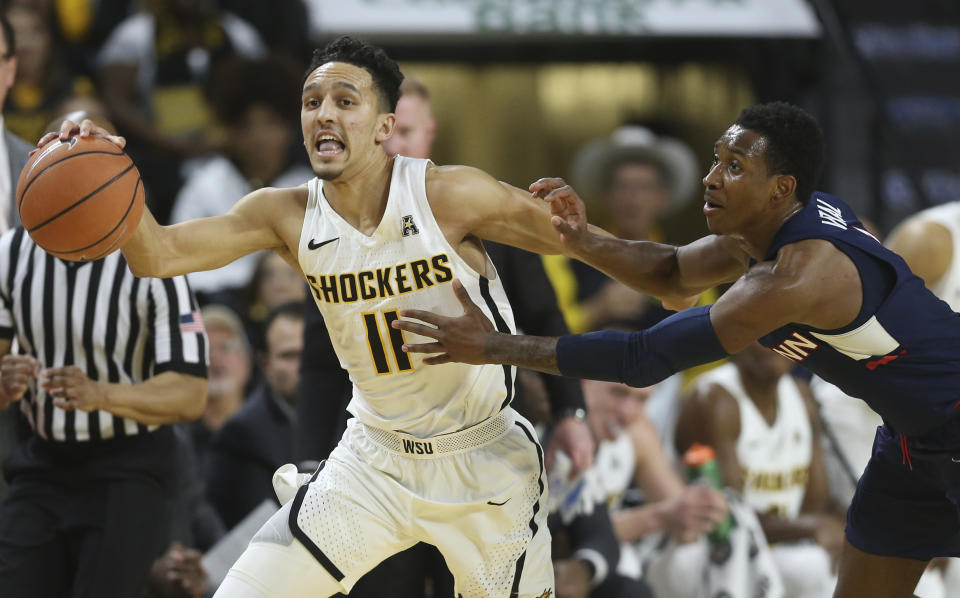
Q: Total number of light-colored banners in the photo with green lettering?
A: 1